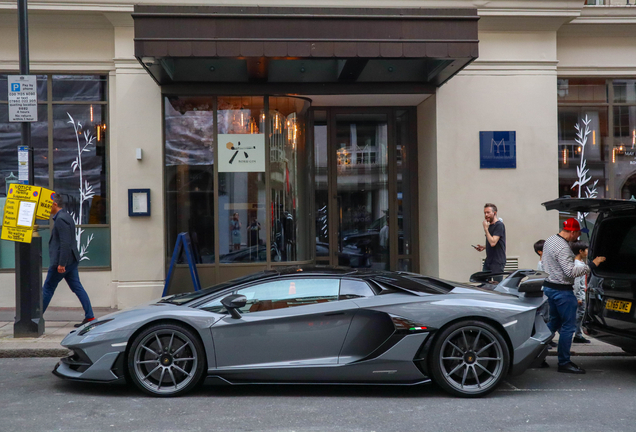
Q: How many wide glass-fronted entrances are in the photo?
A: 1